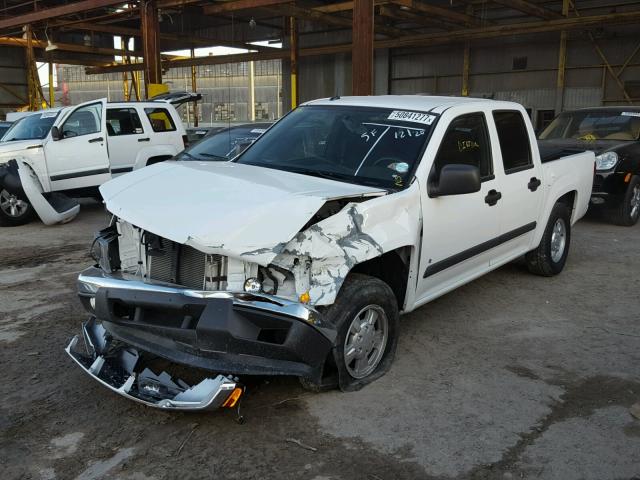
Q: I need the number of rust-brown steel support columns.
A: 2